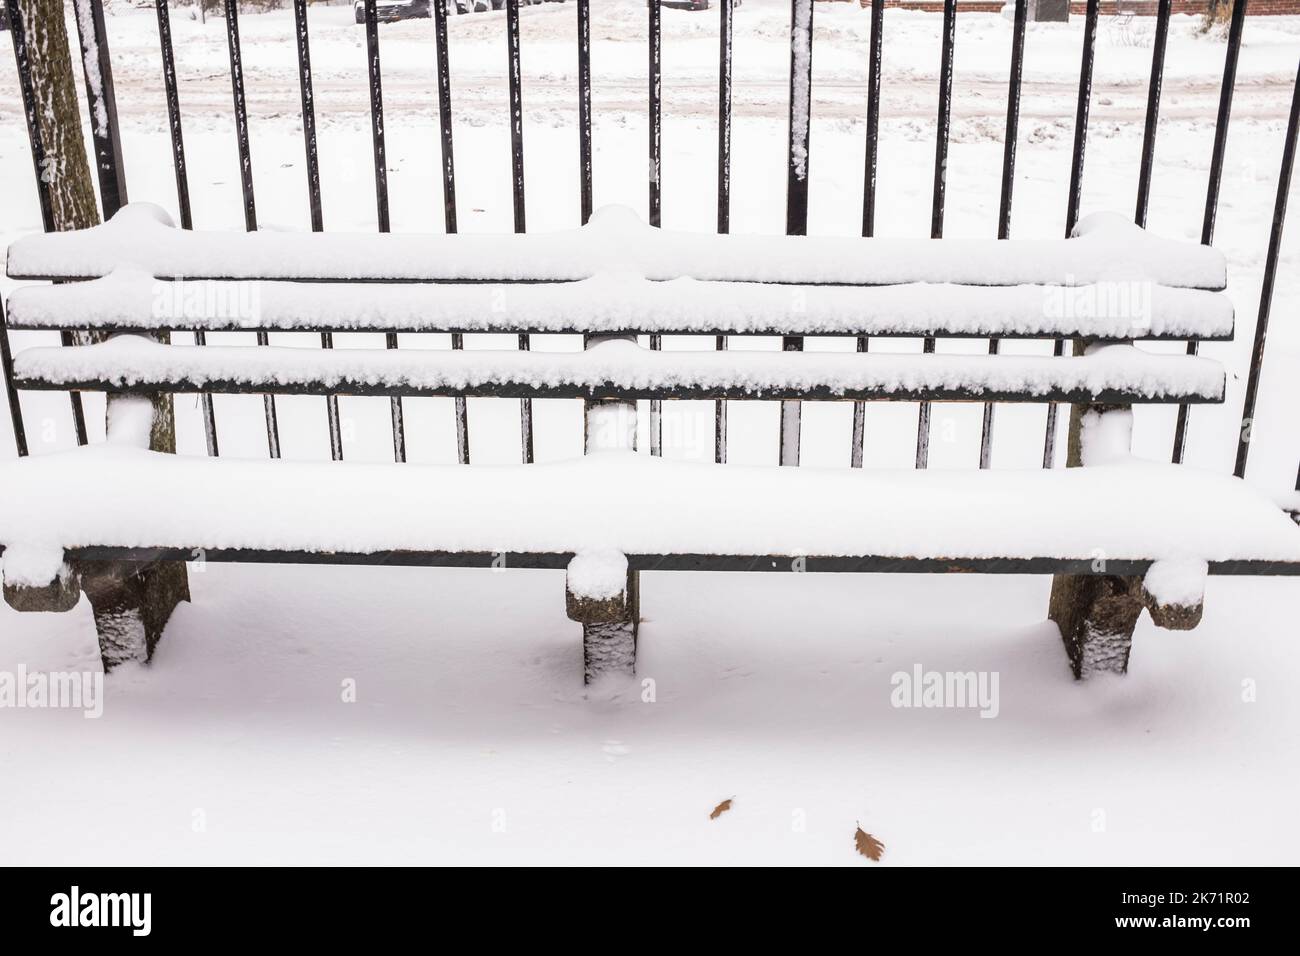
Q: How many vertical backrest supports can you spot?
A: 3